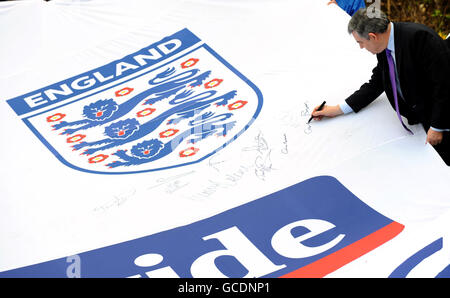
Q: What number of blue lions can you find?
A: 3